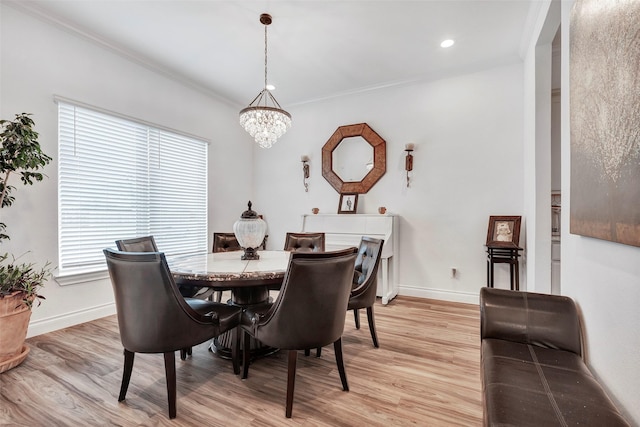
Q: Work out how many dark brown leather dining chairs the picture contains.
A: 6